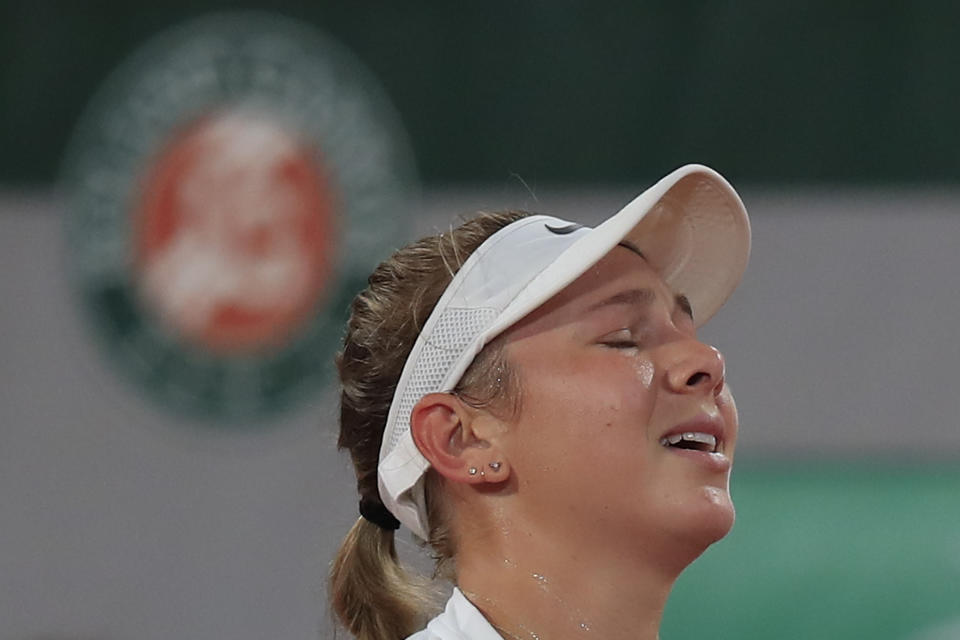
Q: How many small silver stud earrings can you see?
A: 3